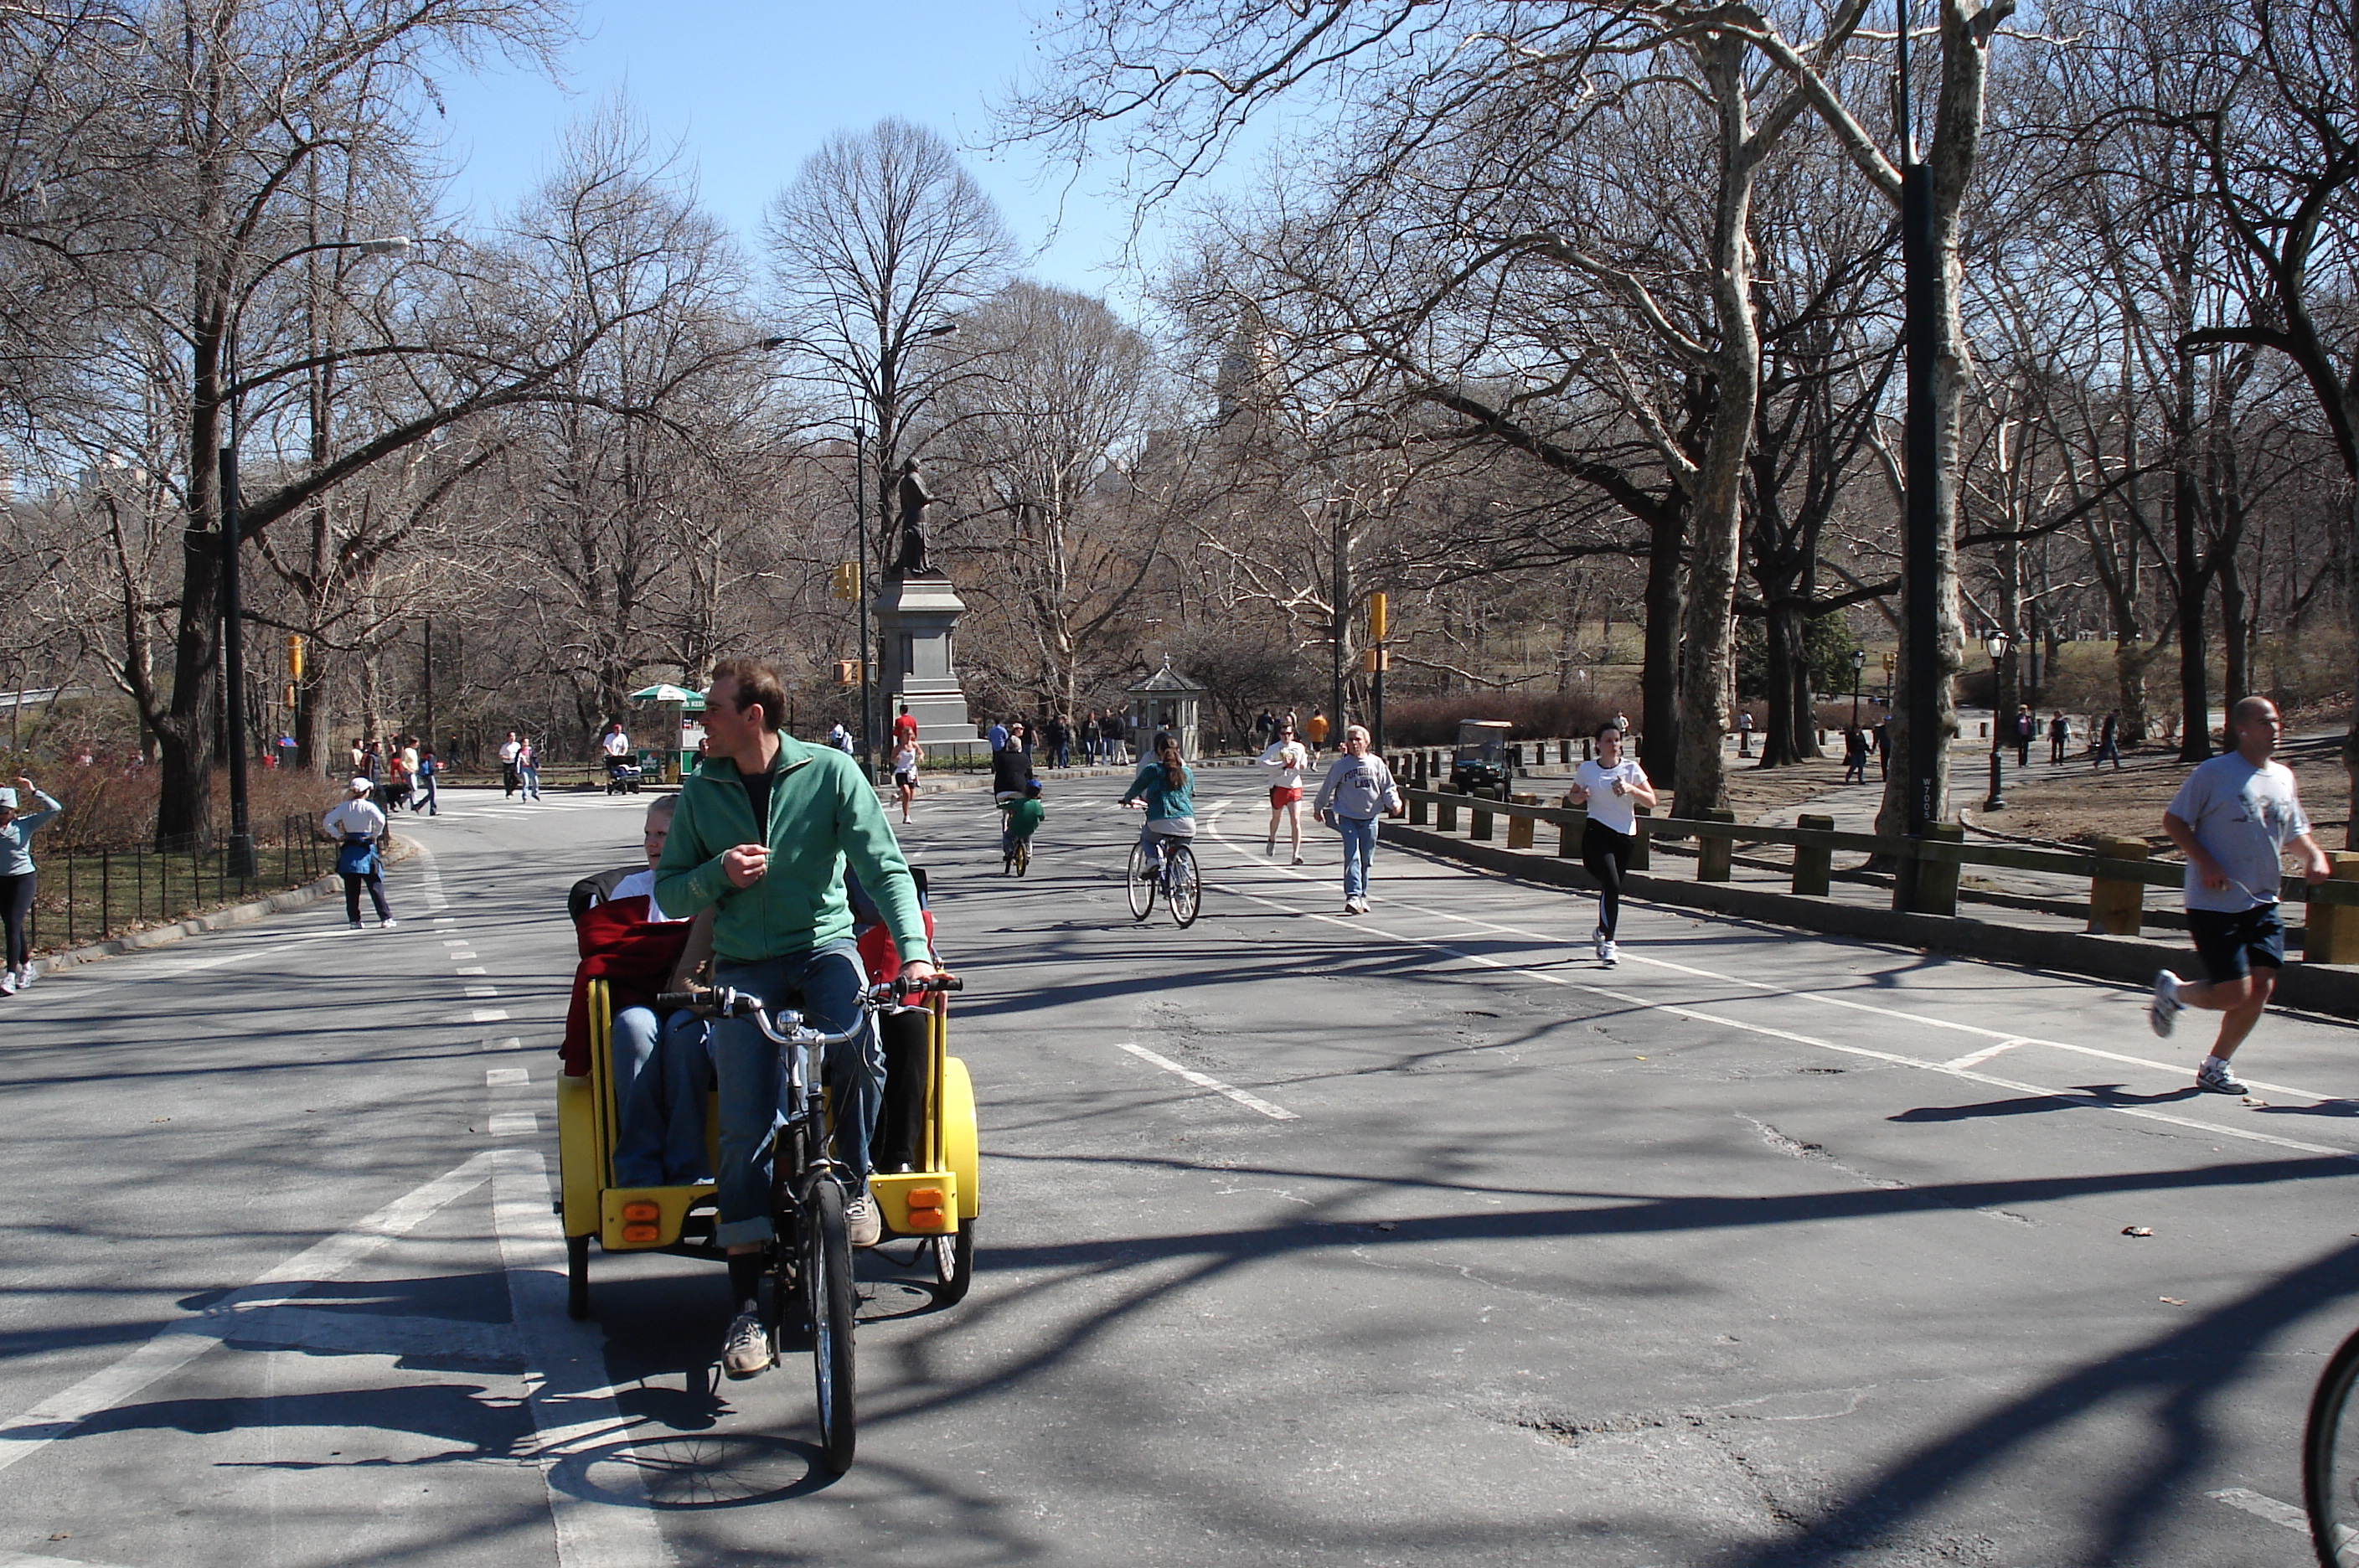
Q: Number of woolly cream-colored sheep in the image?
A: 0